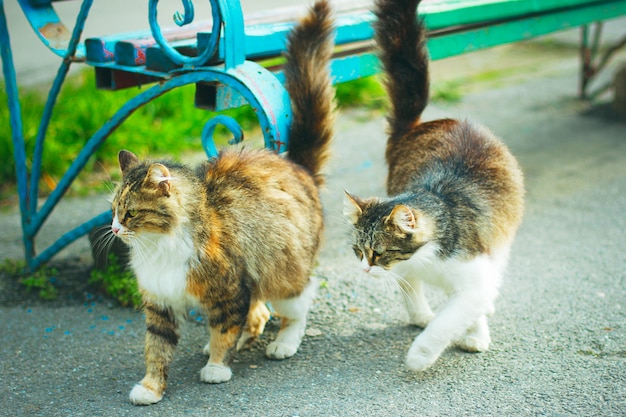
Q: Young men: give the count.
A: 0